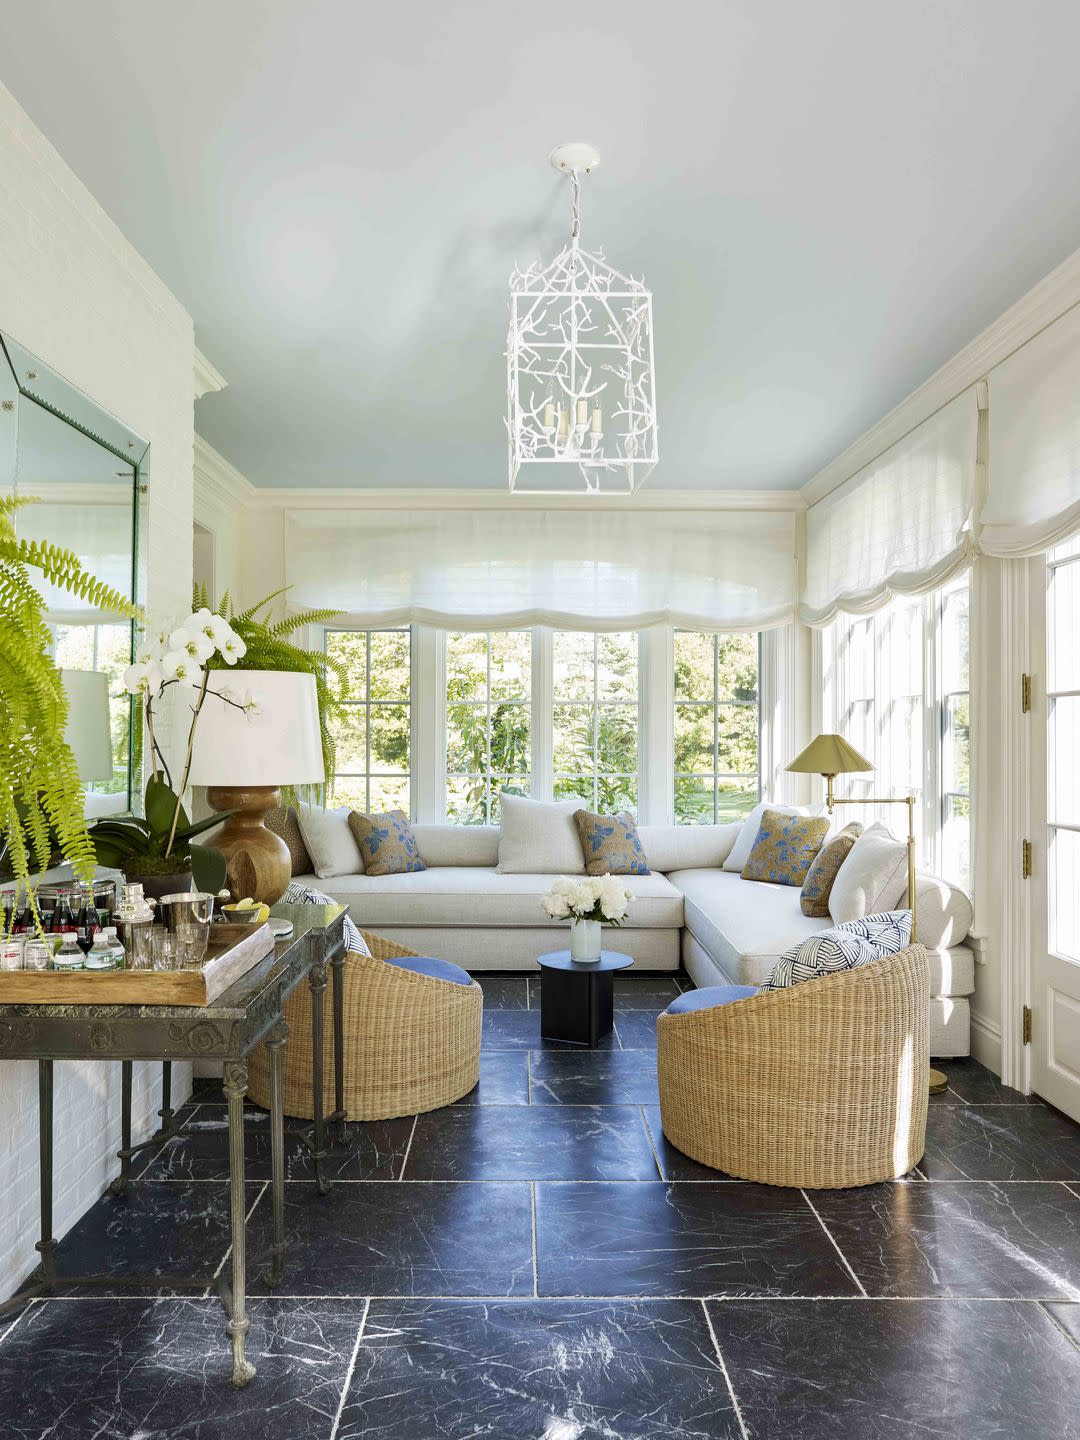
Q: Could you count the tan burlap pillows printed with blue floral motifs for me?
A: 4